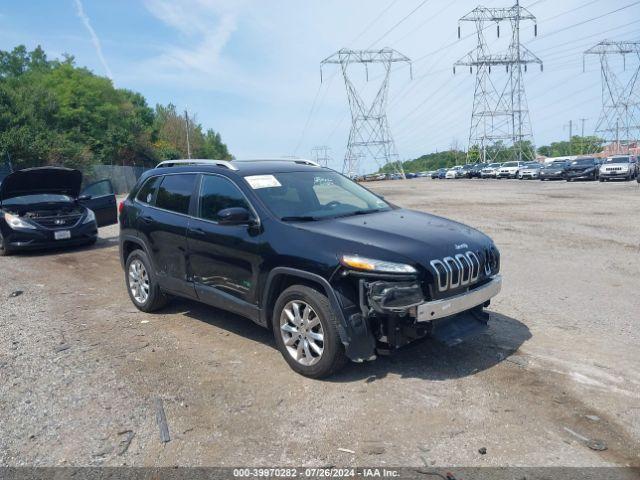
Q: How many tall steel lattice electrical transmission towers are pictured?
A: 3